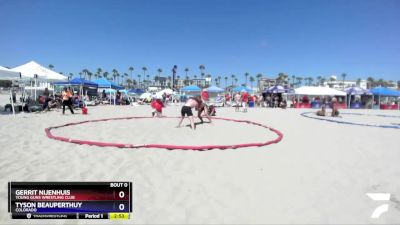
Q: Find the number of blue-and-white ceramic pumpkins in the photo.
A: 0